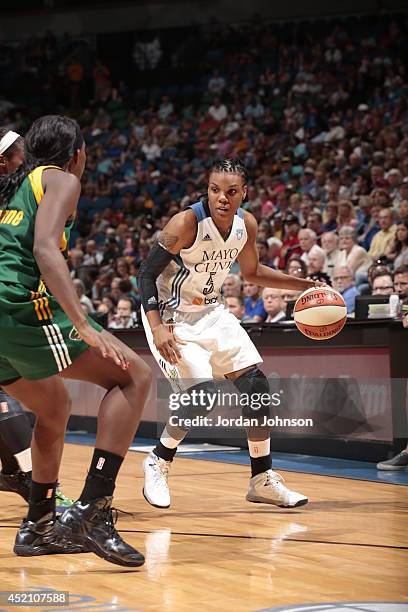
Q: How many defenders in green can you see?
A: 1